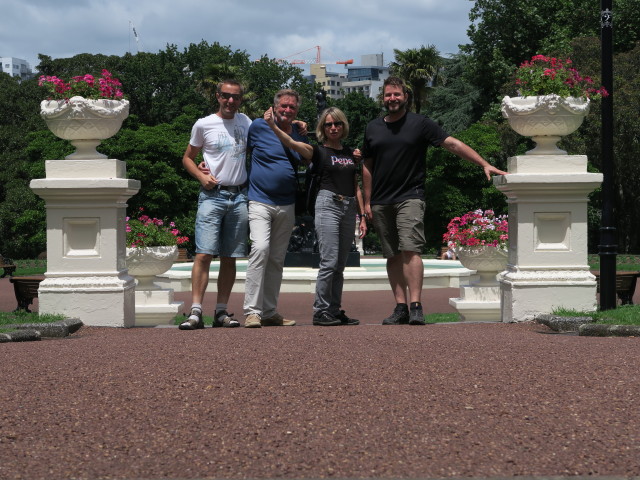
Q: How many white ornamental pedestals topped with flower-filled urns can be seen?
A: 4